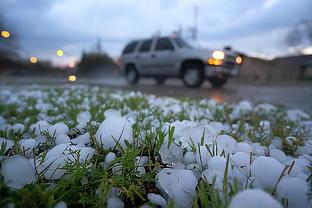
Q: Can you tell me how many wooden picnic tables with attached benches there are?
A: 0